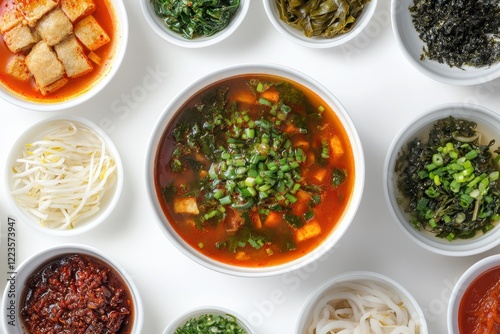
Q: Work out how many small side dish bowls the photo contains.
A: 10